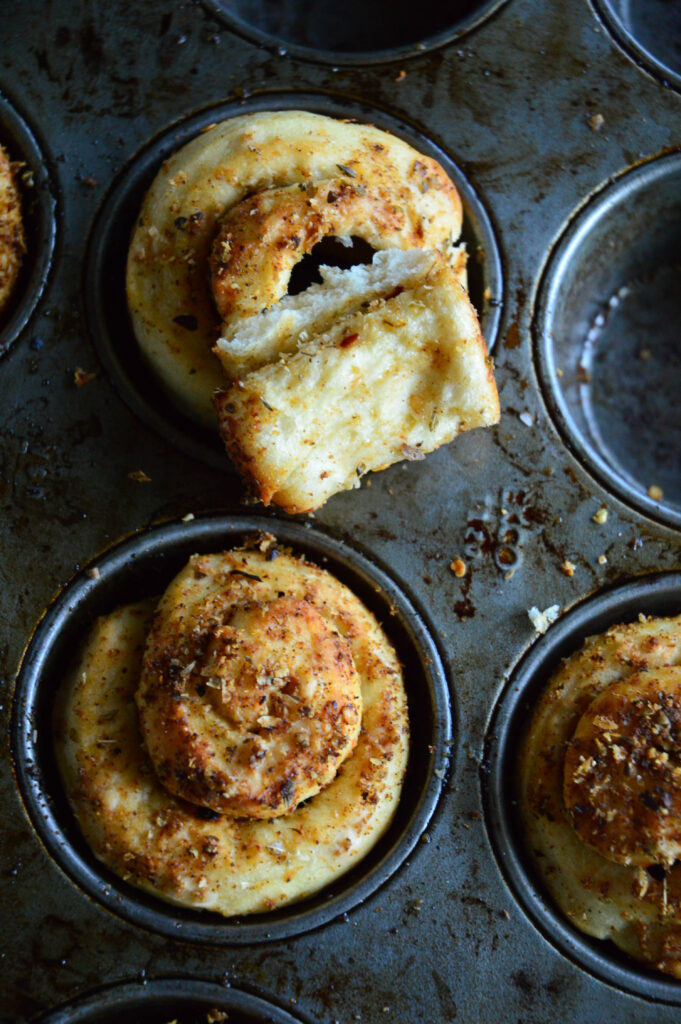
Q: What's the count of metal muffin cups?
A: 8